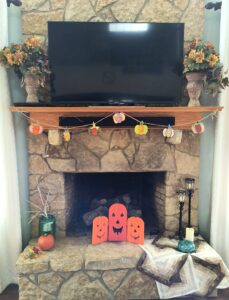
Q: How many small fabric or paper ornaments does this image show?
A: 7